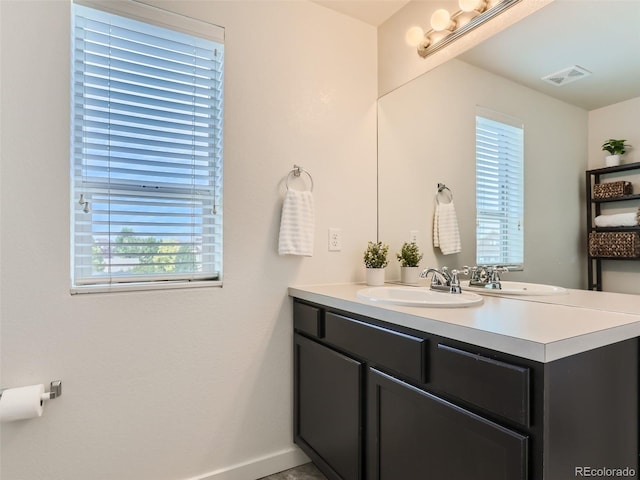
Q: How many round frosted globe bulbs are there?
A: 3